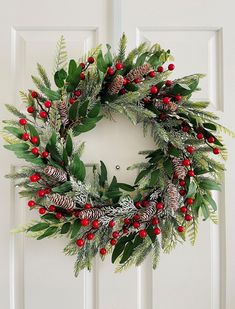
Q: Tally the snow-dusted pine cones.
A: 10